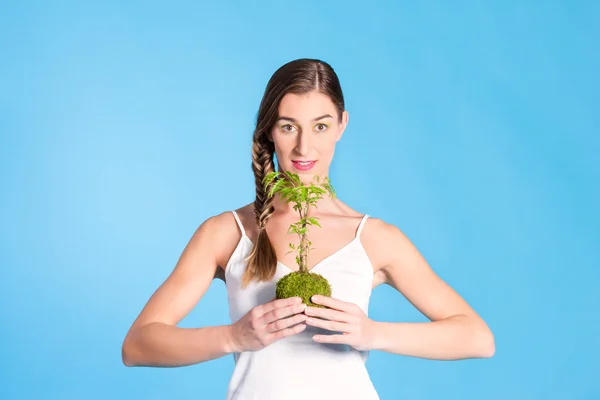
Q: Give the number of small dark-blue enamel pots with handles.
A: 0